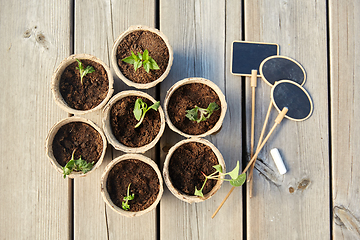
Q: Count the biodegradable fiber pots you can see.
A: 7